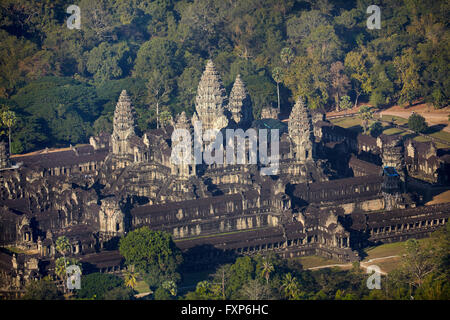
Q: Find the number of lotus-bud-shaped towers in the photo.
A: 5